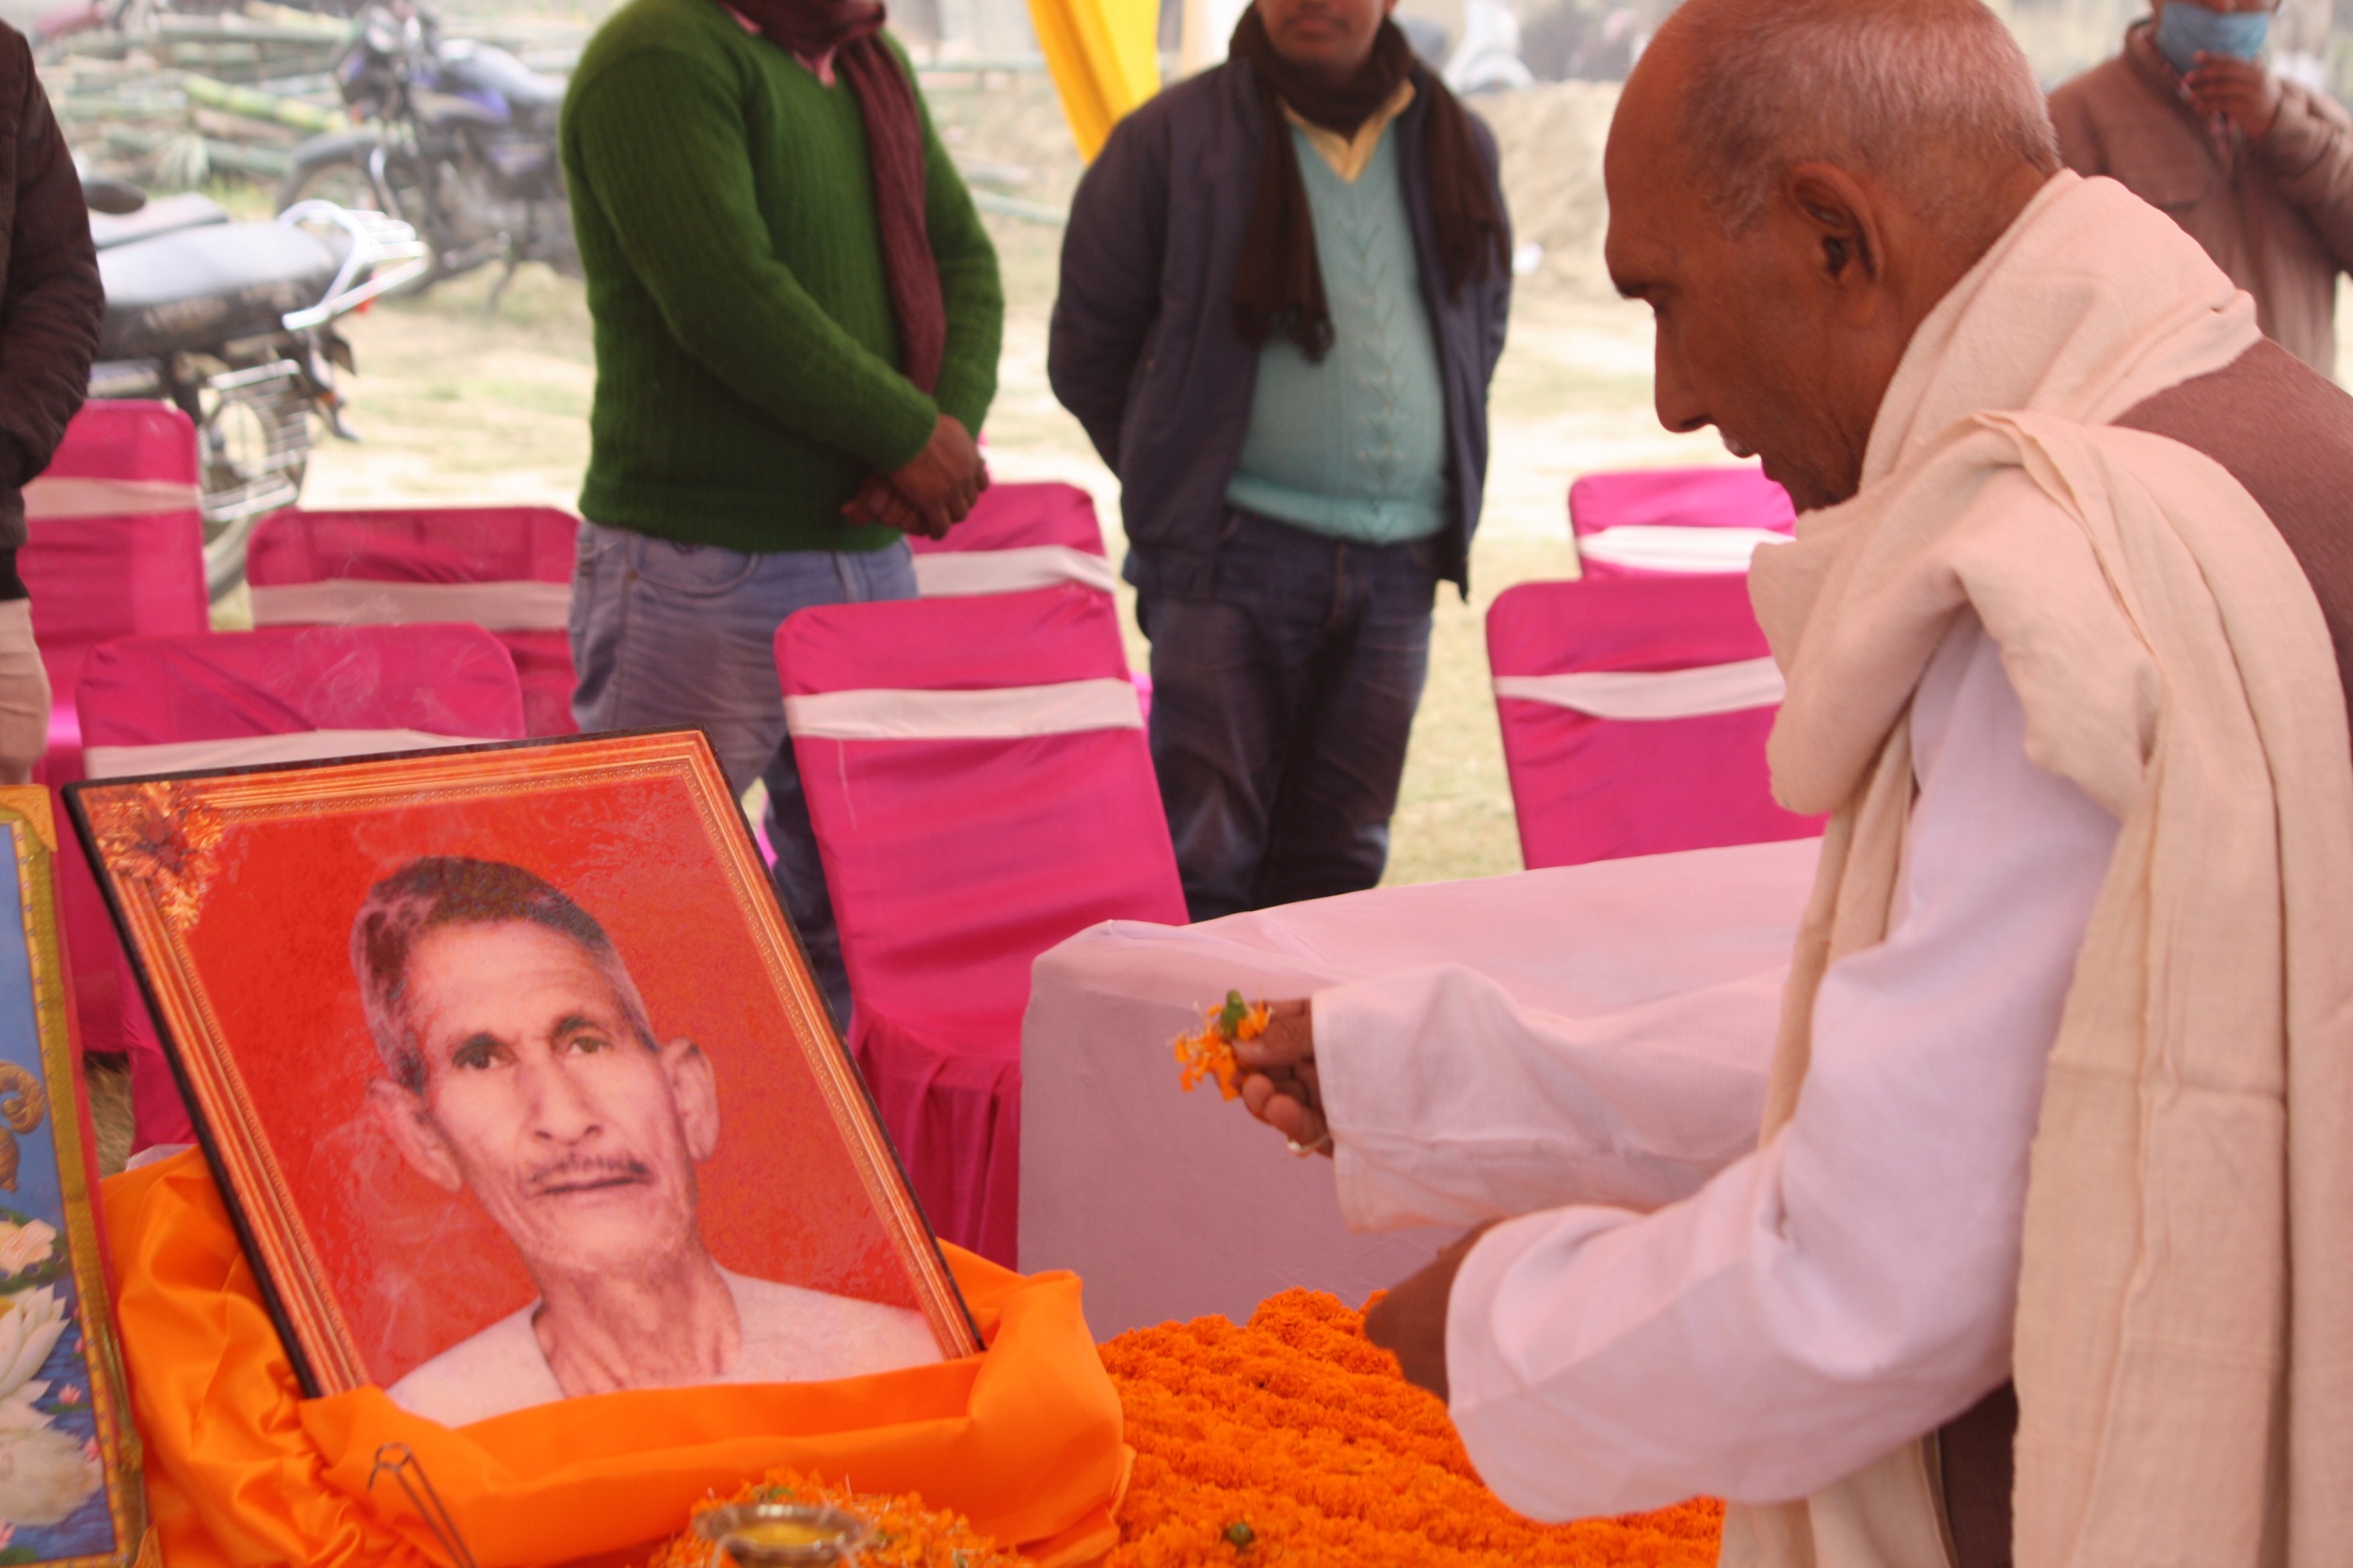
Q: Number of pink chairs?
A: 7